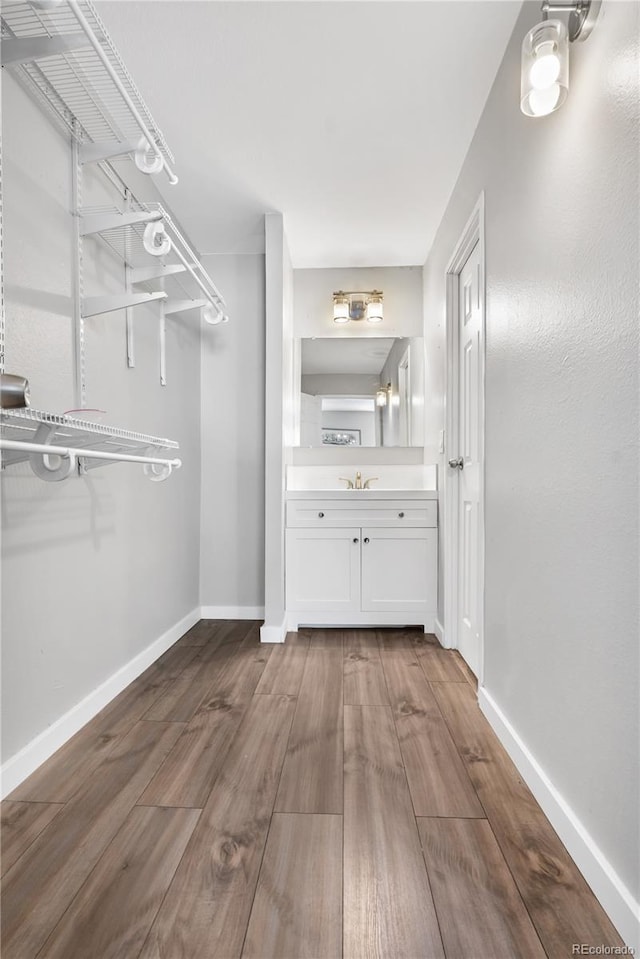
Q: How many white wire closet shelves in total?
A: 3